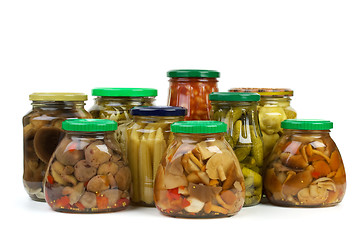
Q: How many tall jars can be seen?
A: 6